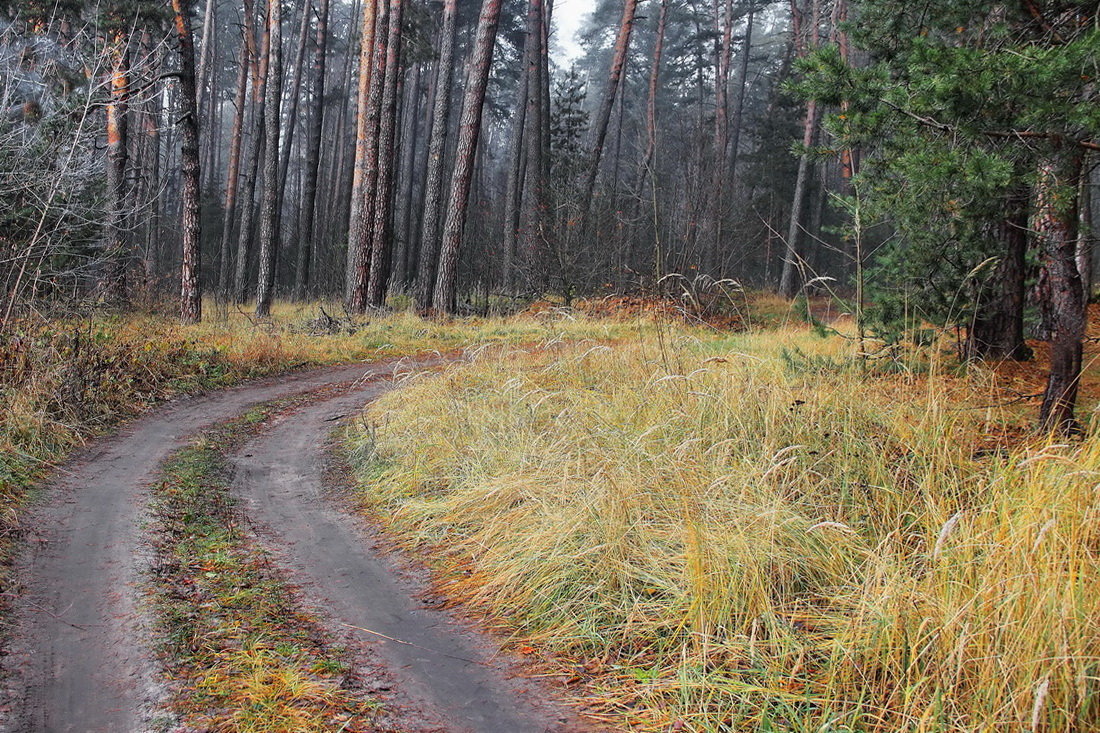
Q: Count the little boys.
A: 0